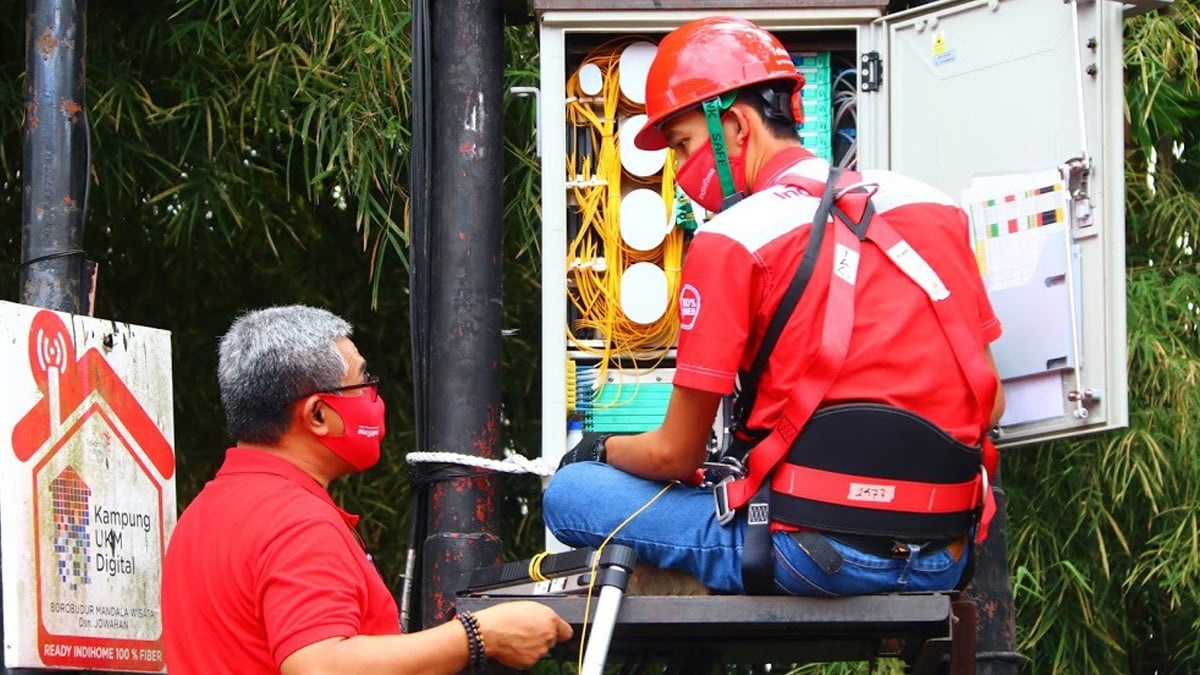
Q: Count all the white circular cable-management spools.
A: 5